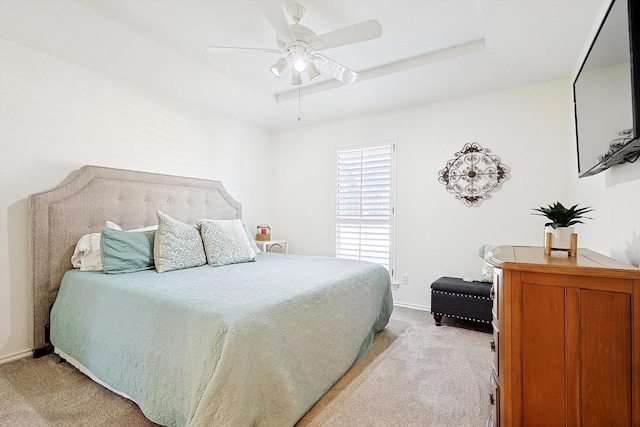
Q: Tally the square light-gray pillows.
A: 2